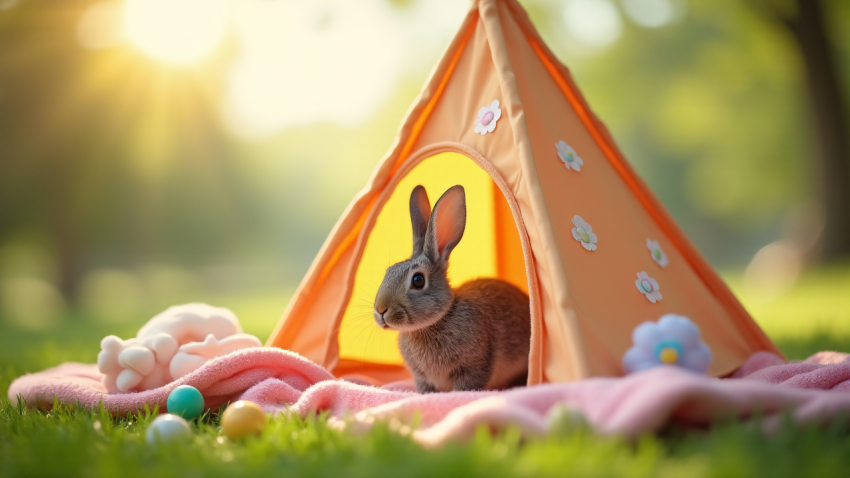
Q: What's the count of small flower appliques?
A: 5